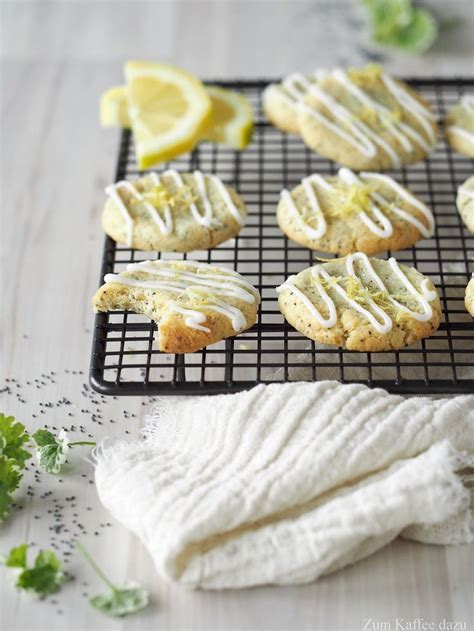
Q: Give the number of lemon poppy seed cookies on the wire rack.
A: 9